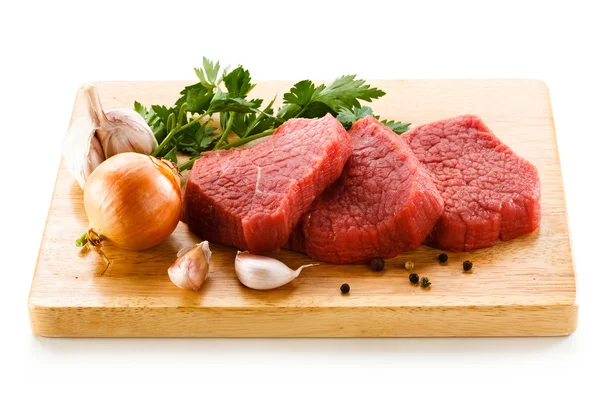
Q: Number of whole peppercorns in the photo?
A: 7